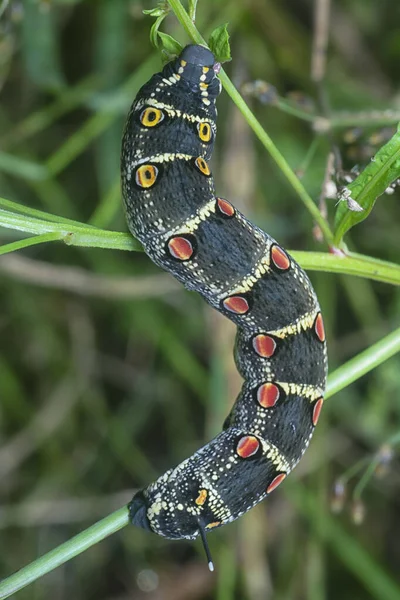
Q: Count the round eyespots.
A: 14